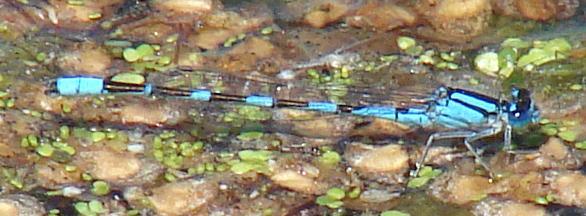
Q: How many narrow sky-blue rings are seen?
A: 4